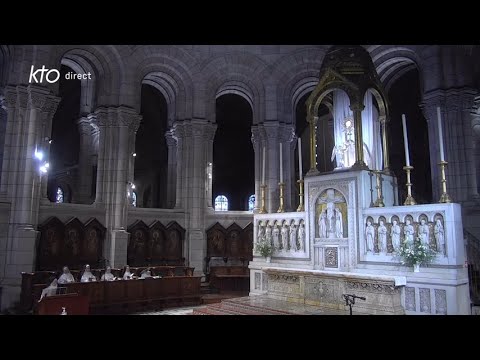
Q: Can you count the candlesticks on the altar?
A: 6